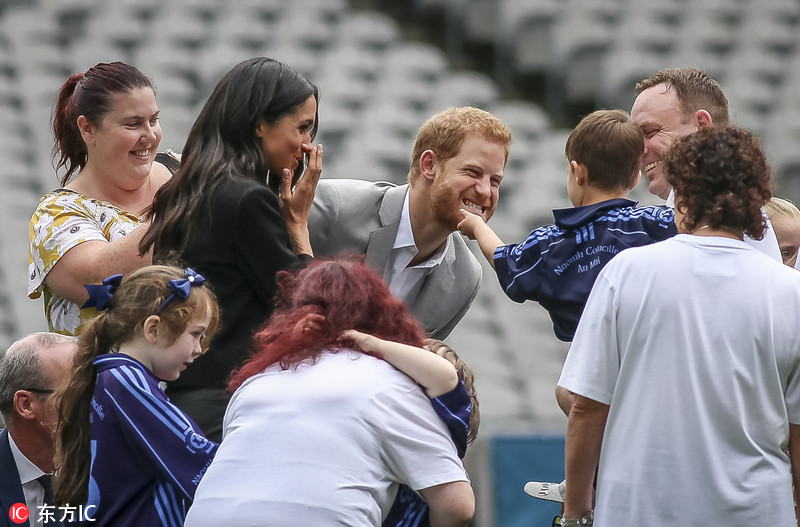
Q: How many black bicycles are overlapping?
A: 0